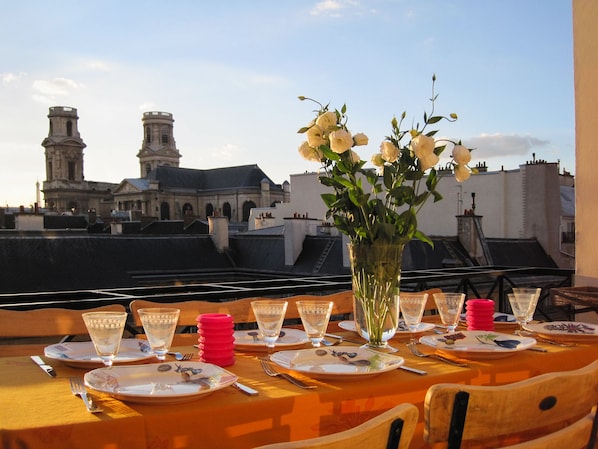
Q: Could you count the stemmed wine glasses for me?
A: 8